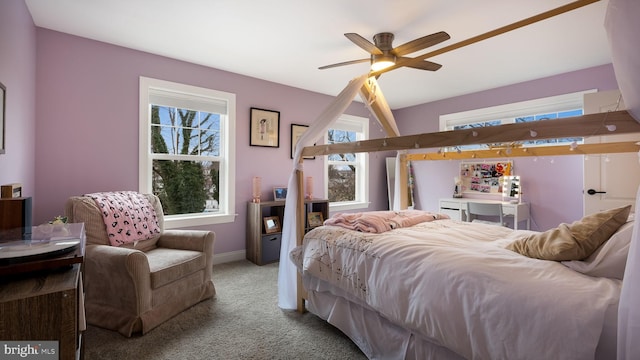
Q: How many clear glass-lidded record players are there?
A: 1